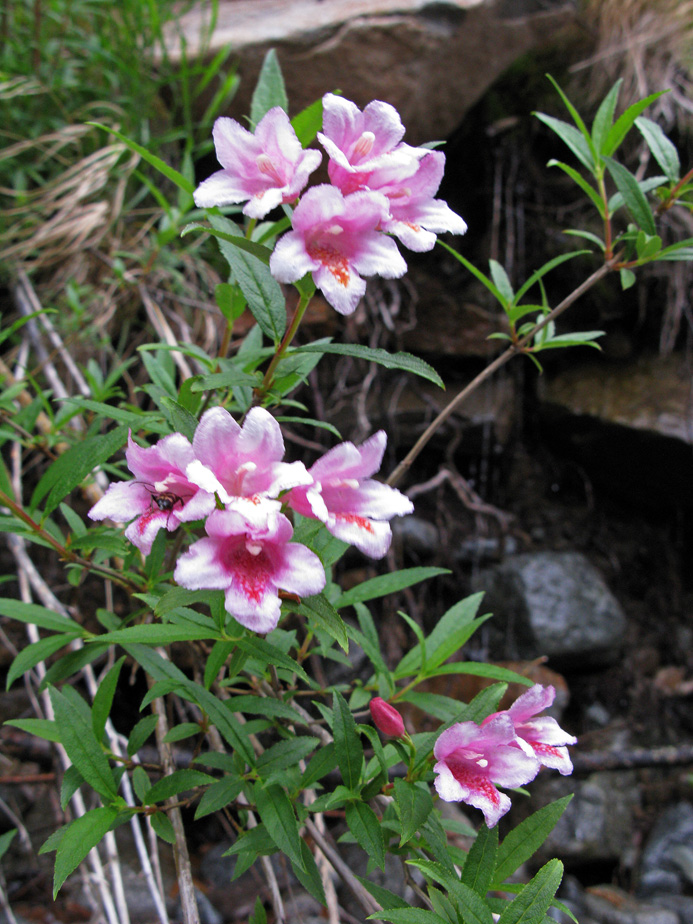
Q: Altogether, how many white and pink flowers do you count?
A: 10